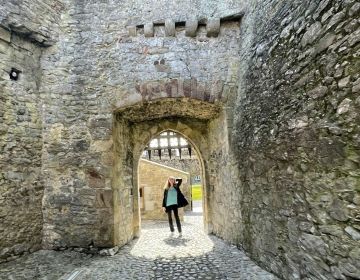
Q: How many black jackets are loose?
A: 1